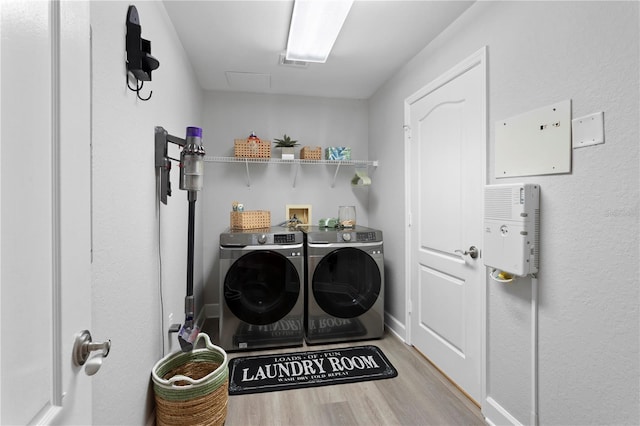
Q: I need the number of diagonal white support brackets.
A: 3